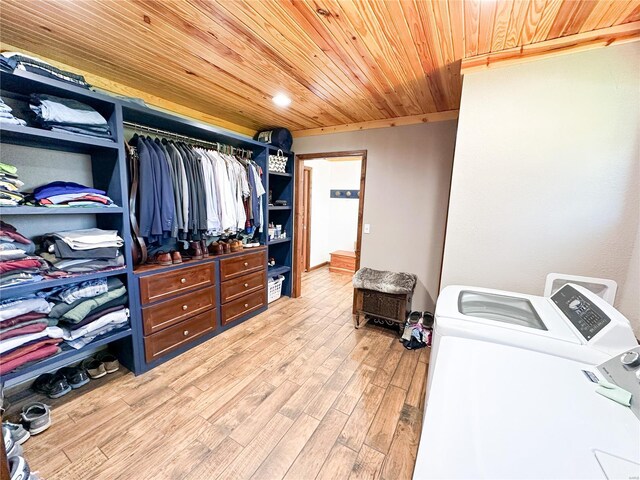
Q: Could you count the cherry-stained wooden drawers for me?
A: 6